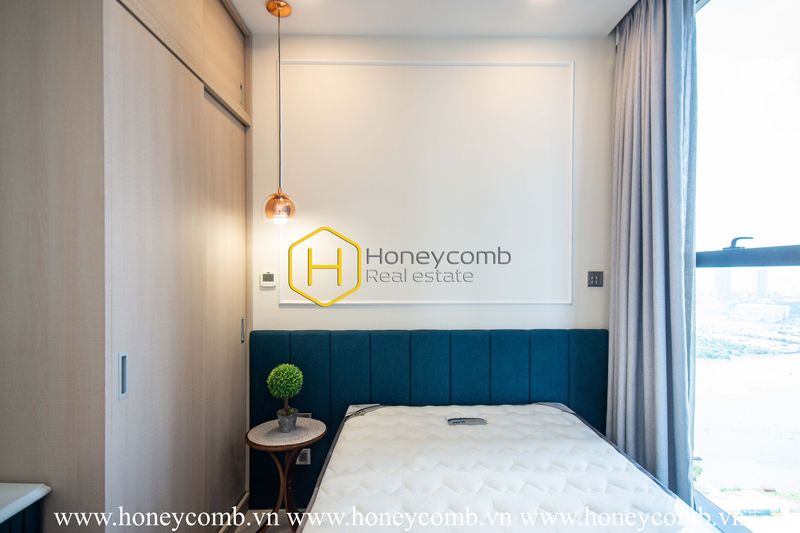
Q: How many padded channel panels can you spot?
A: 9